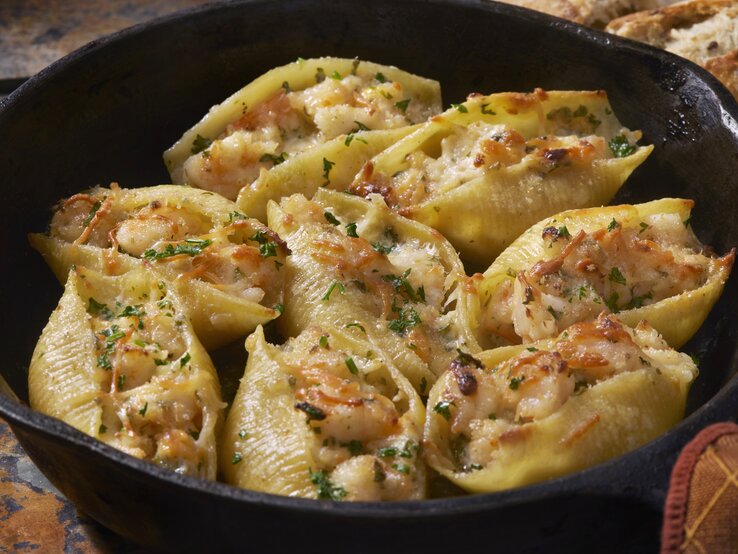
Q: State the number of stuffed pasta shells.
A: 8